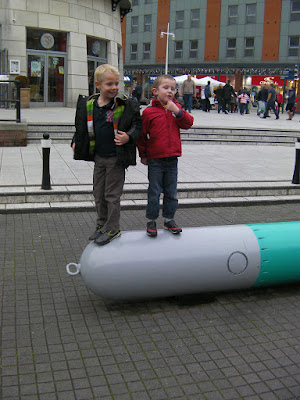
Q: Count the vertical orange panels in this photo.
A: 4